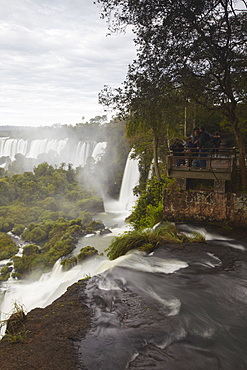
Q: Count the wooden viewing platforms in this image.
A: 1